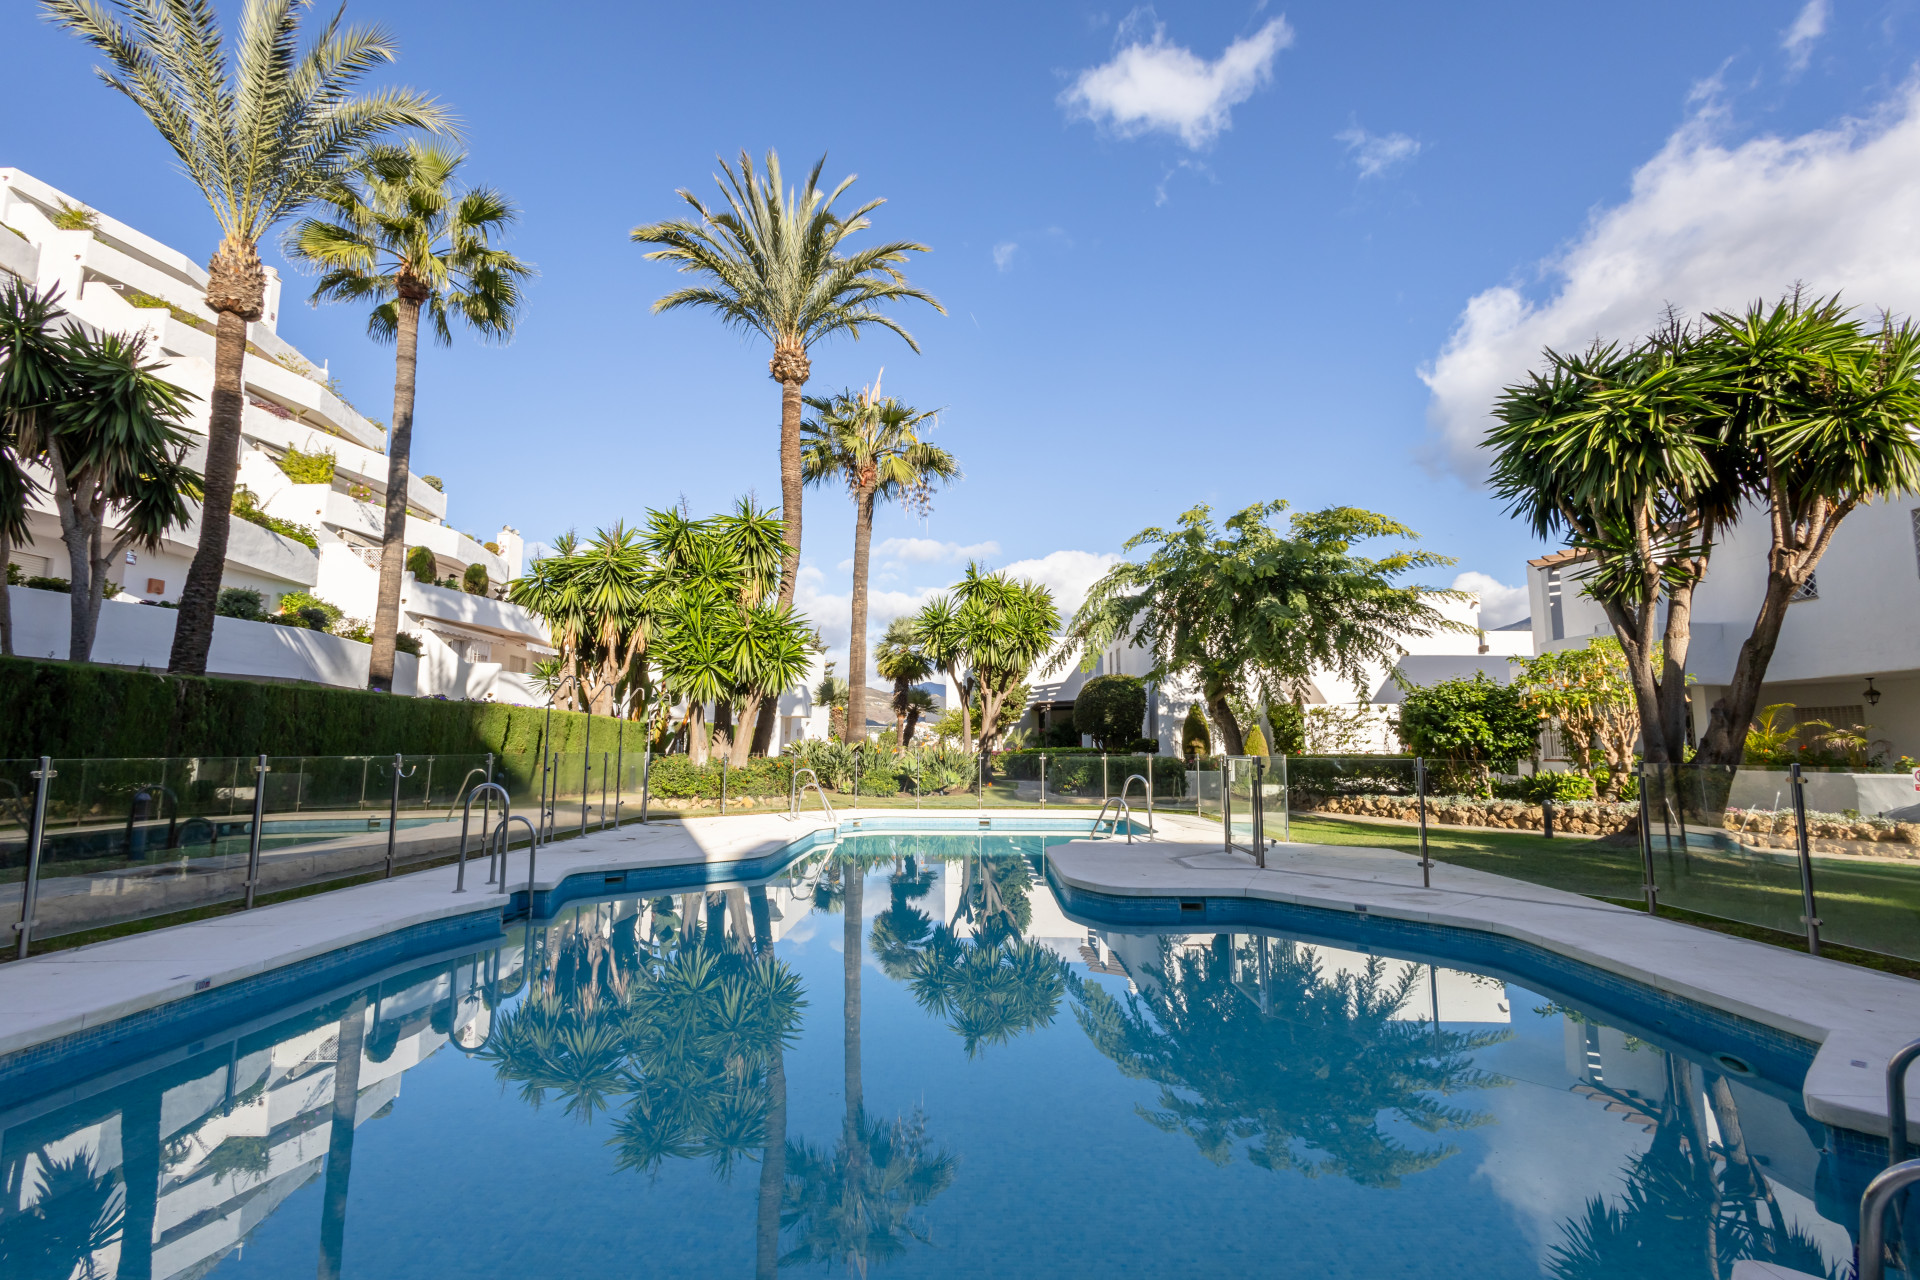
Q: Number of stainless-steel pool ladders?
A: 4